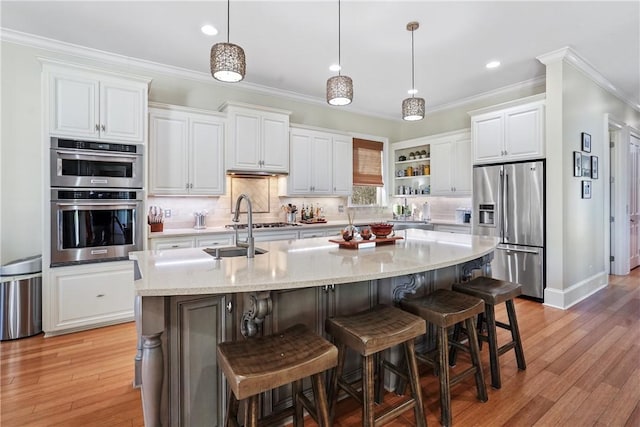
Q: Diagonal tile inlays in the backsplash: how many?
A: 1